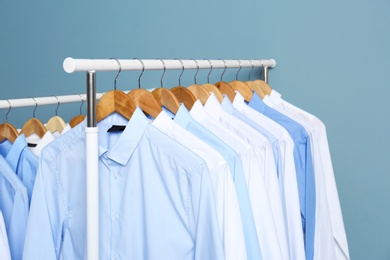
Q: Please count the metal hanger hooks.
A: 14